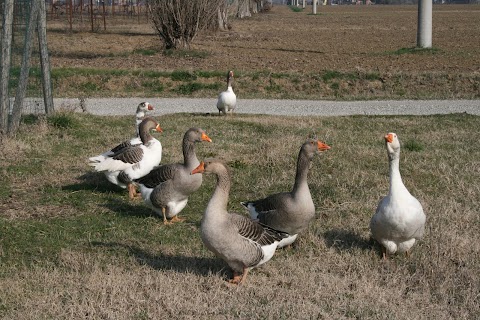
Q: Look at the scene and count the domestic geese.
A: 7